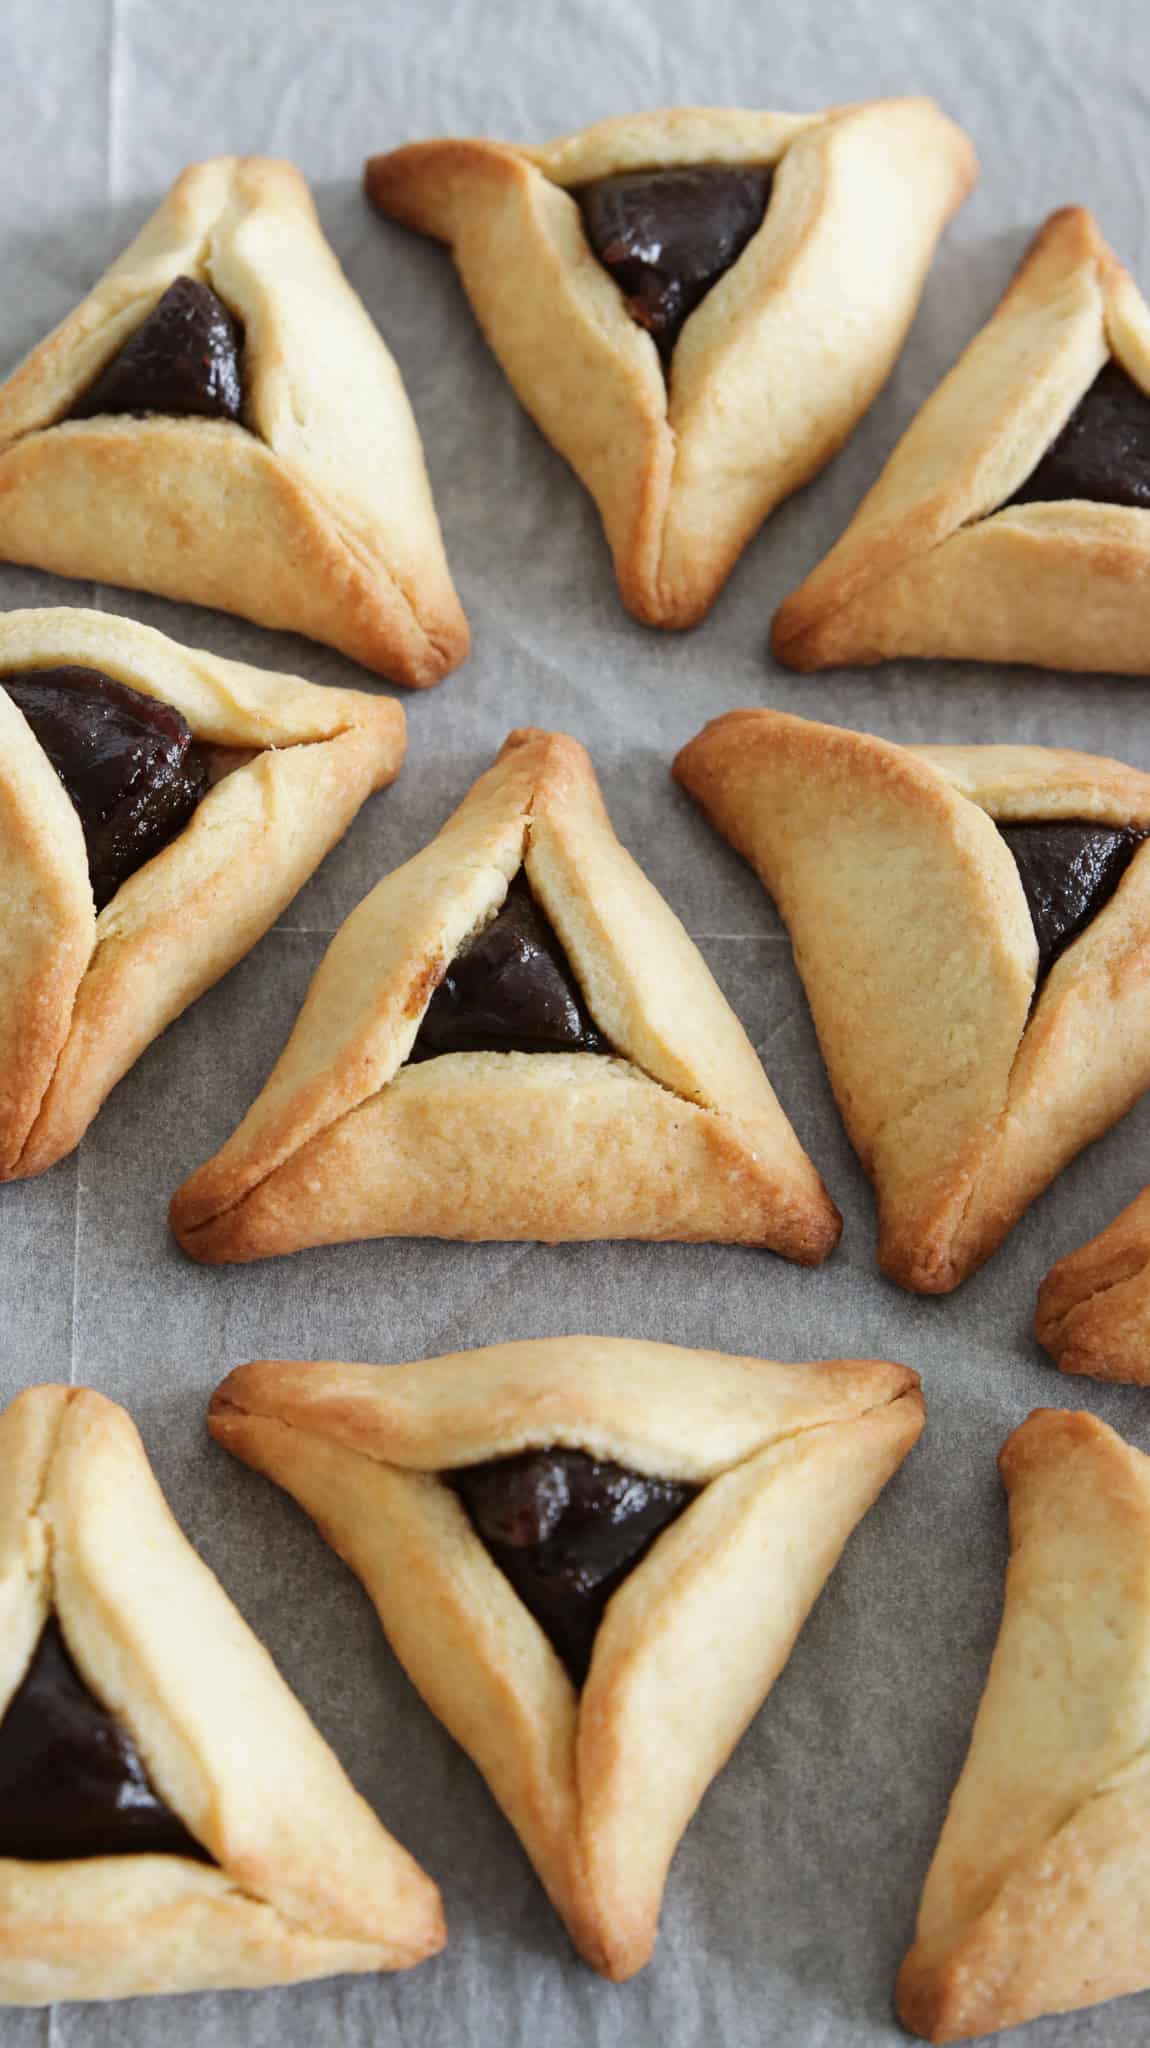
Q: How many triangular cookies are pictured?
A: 10